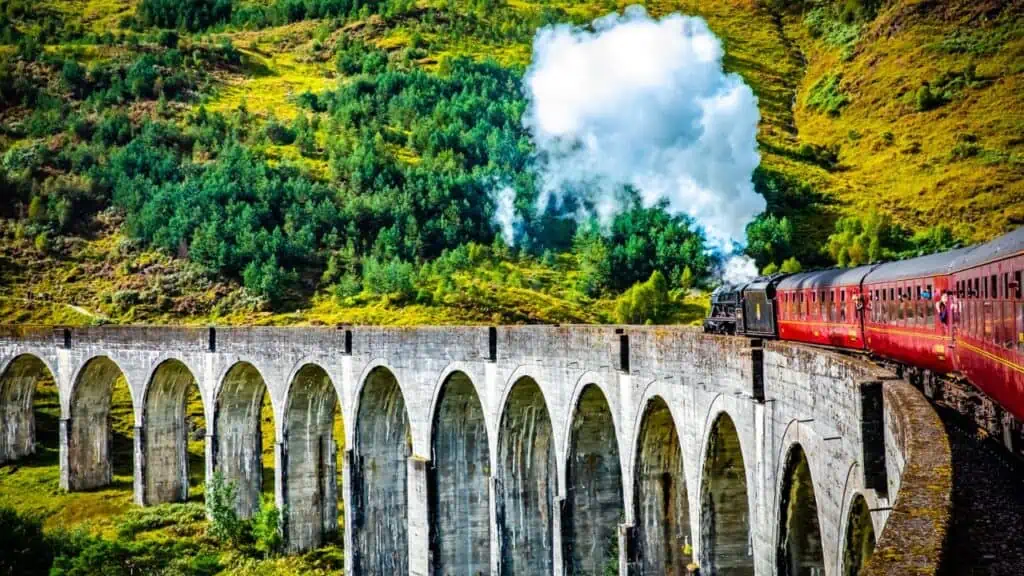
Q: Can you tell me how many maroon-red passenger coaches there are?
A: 3